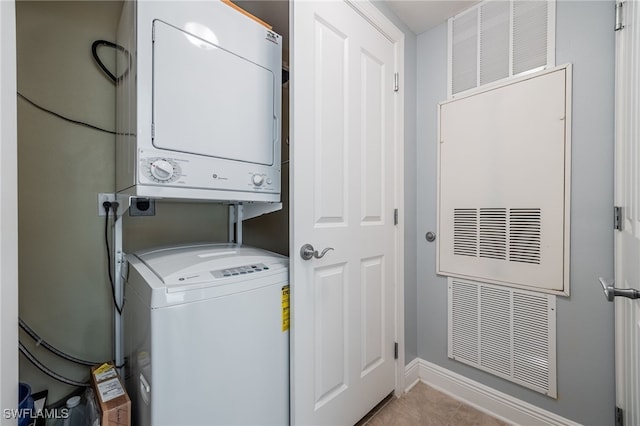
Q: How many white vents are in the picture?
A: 3